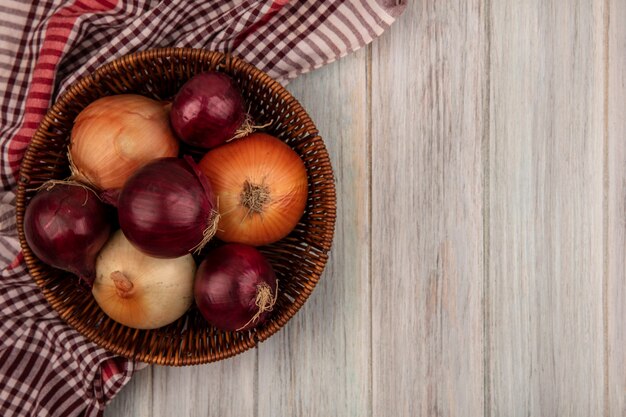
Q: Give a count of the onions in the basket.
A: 7